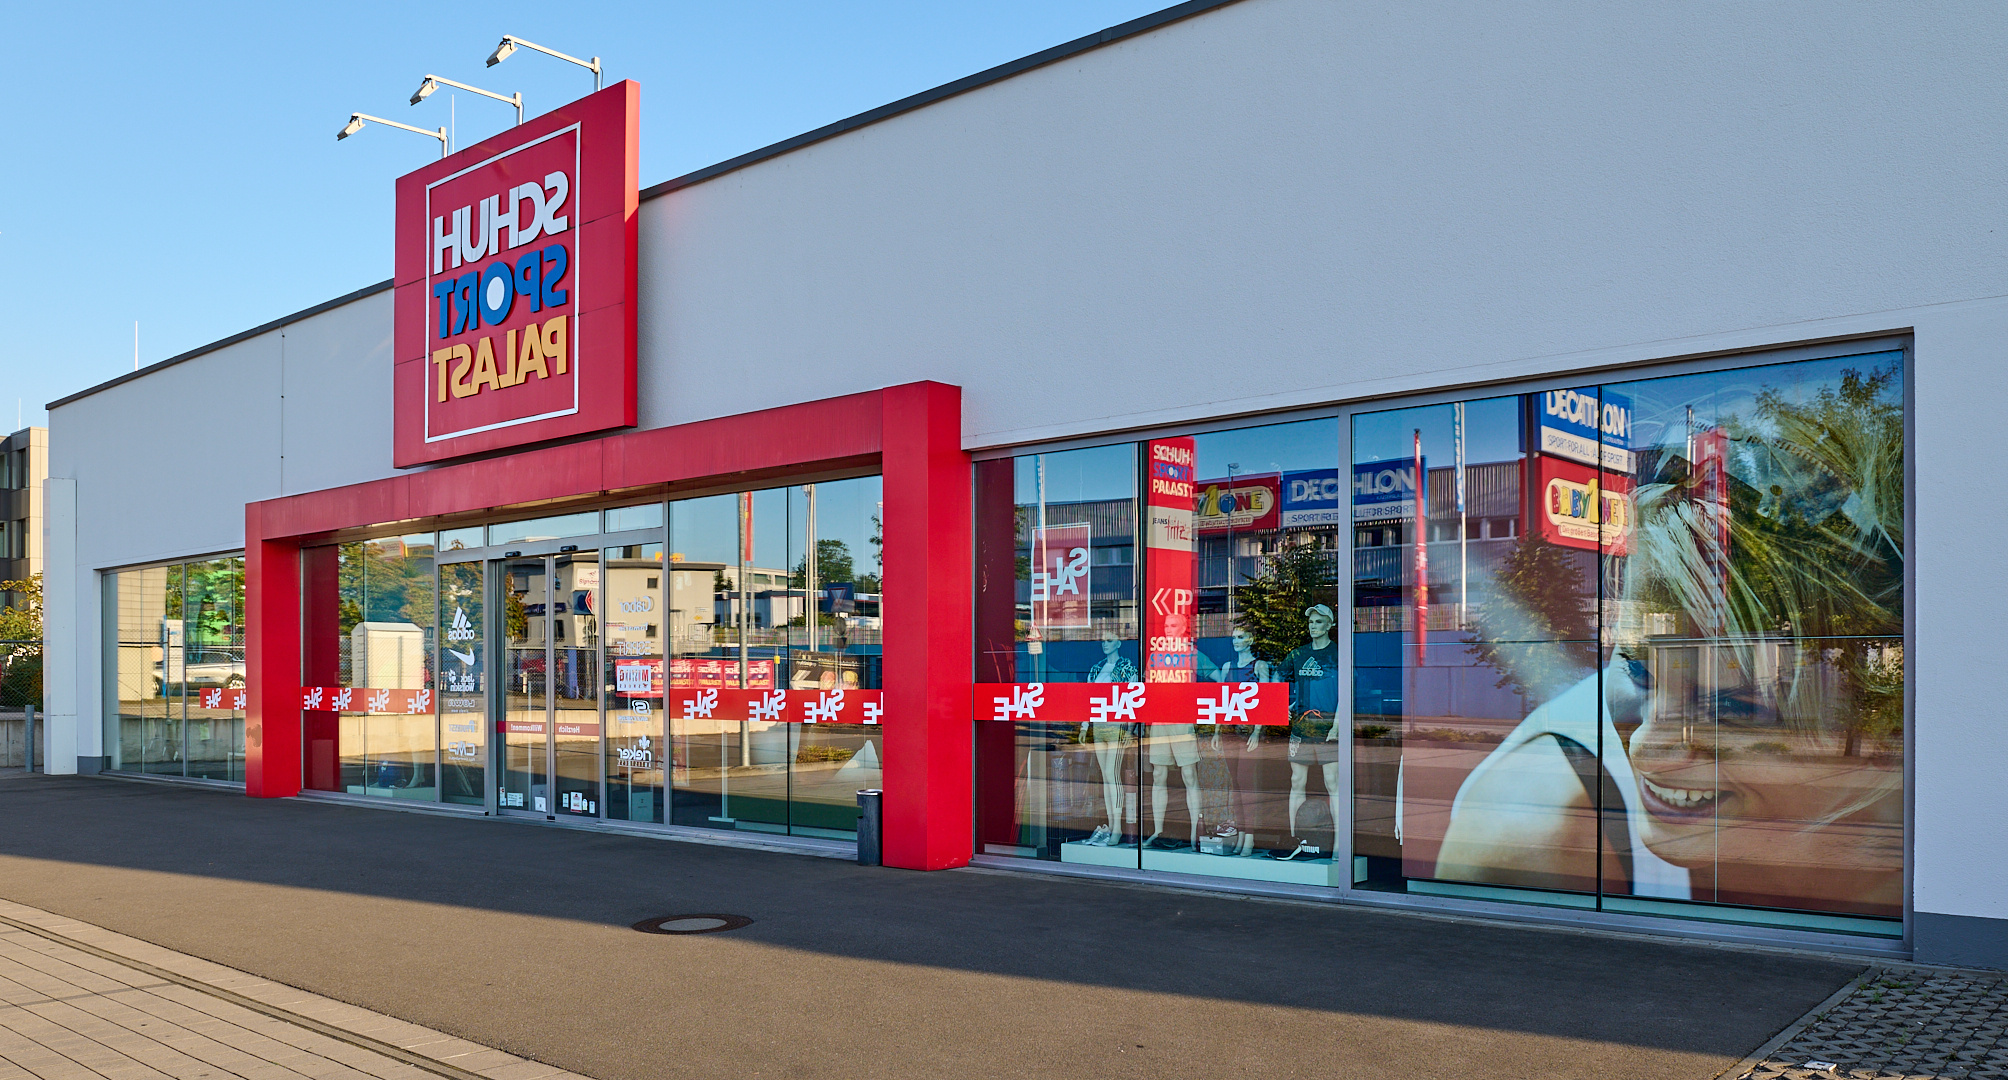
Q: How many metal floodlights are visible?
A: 3